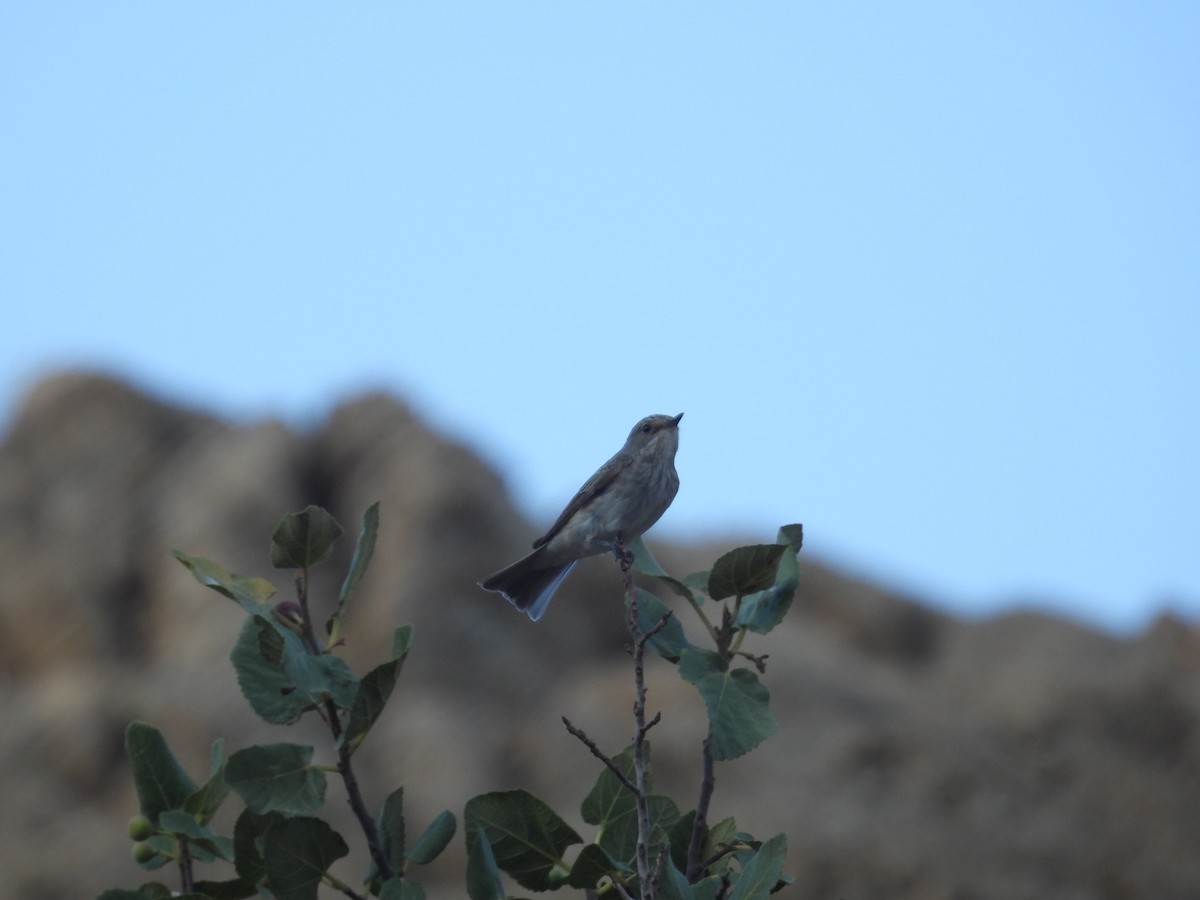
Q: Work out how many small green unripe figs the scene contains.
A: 2